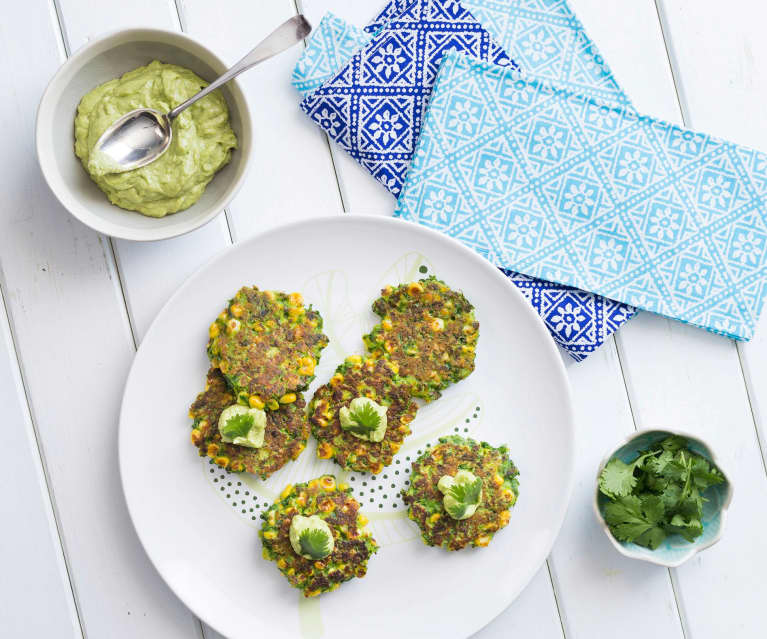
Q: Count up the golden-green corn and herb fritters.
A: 6